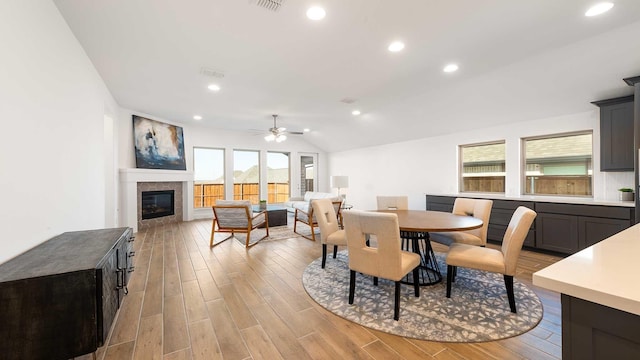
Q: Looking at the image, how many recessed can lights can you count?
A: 8